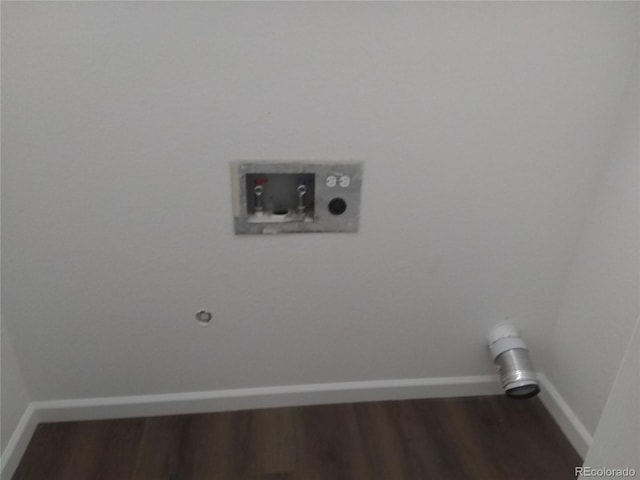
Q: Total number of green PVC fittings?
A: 0